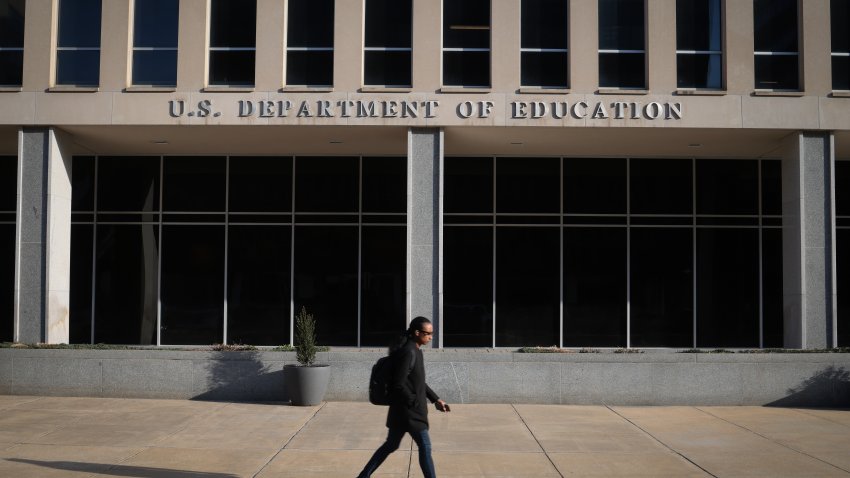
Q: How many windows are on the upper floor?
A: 12